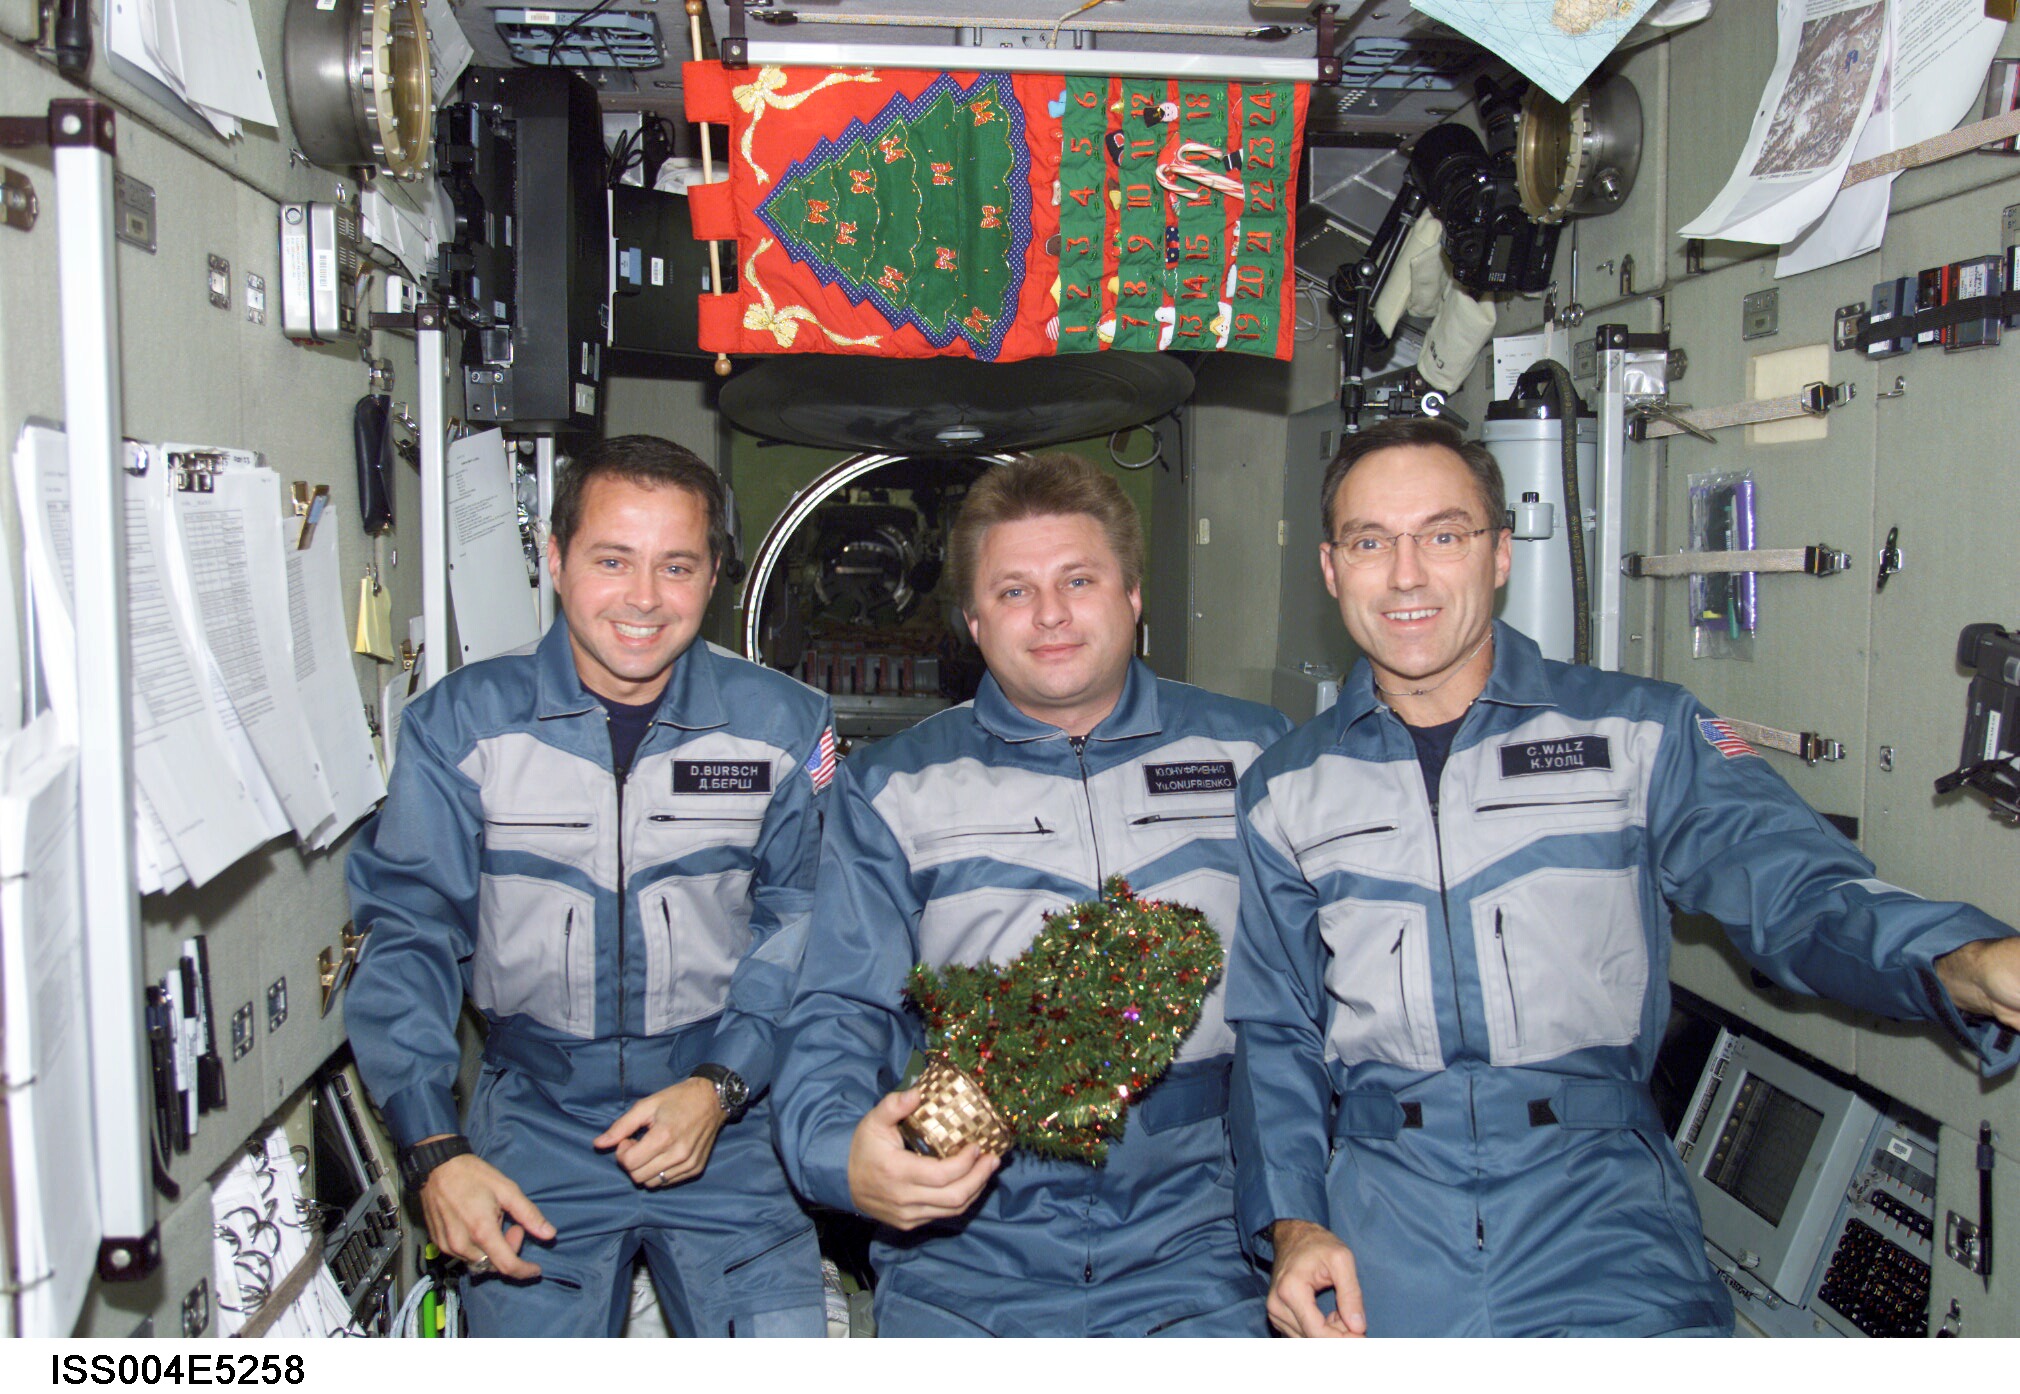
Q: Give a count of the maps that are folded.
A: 1